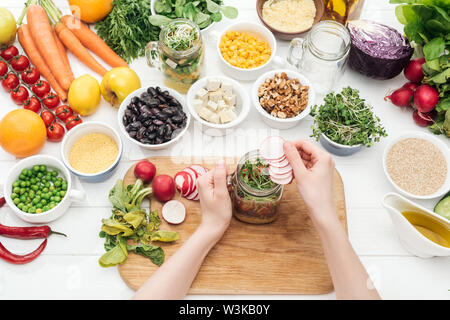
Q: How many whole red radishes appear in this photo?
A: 7